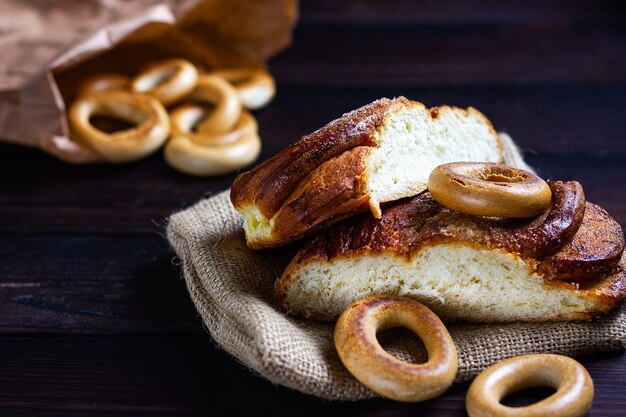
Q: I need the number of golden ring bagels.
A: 10